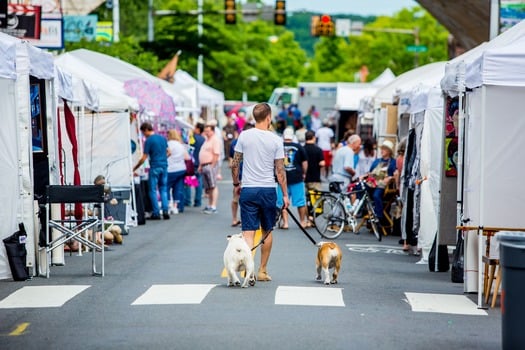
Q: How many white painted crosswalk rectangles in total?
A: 4